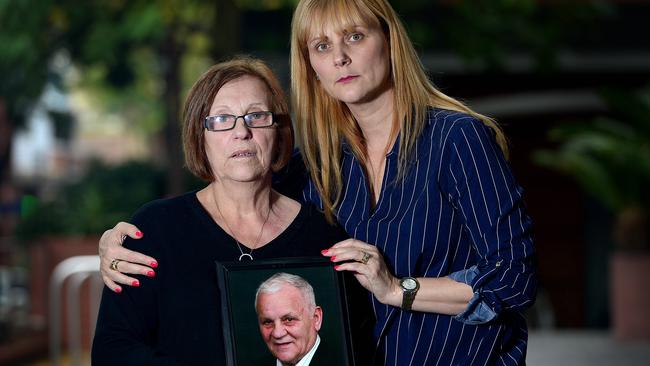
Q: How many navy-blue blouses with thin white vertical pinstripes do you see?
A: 1